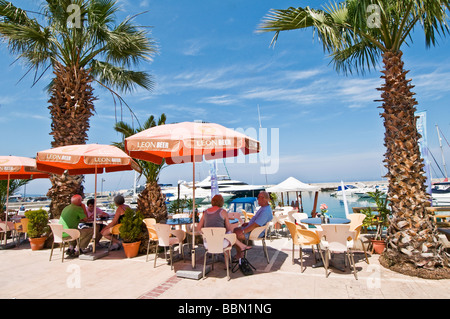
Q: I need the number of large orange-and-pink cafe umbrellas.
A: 3